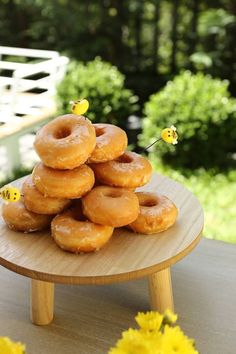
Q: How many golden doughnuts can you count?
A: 9